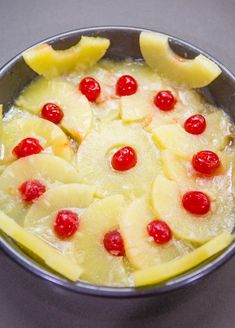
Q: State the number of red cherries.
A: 13